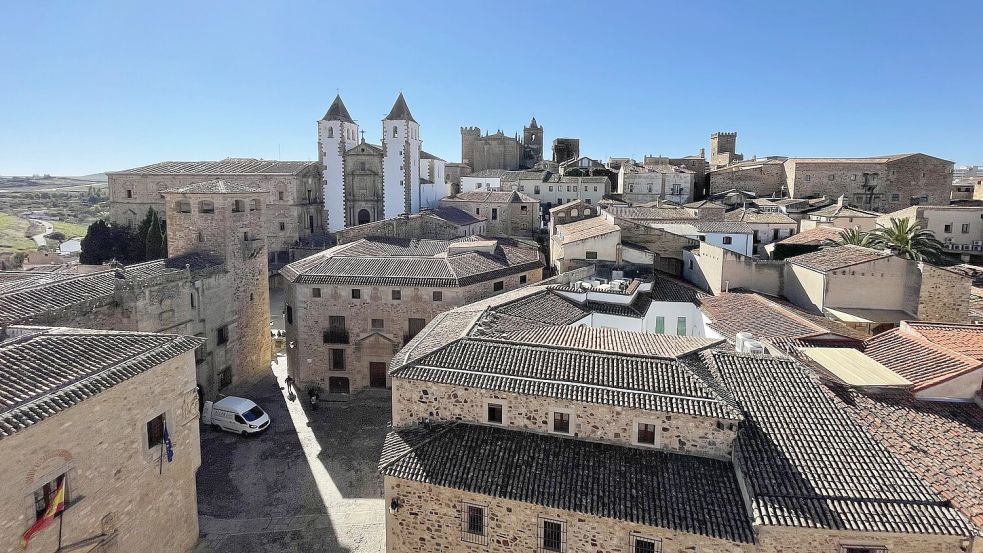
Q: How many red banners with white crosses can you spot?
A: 0